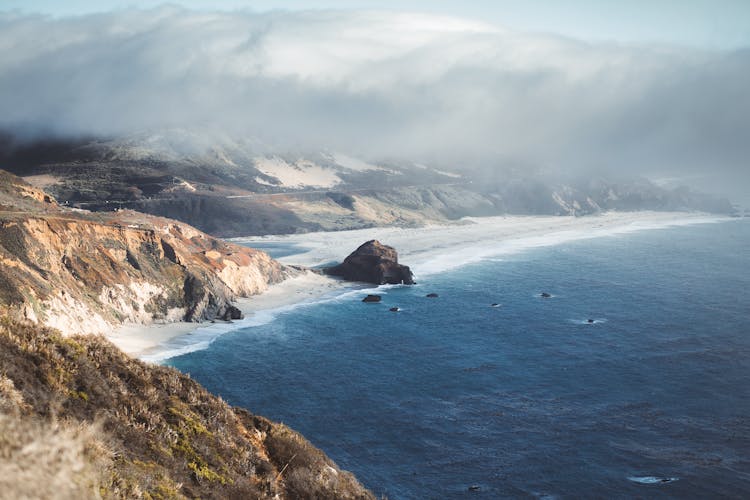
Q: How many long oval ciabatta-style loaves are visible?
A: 0